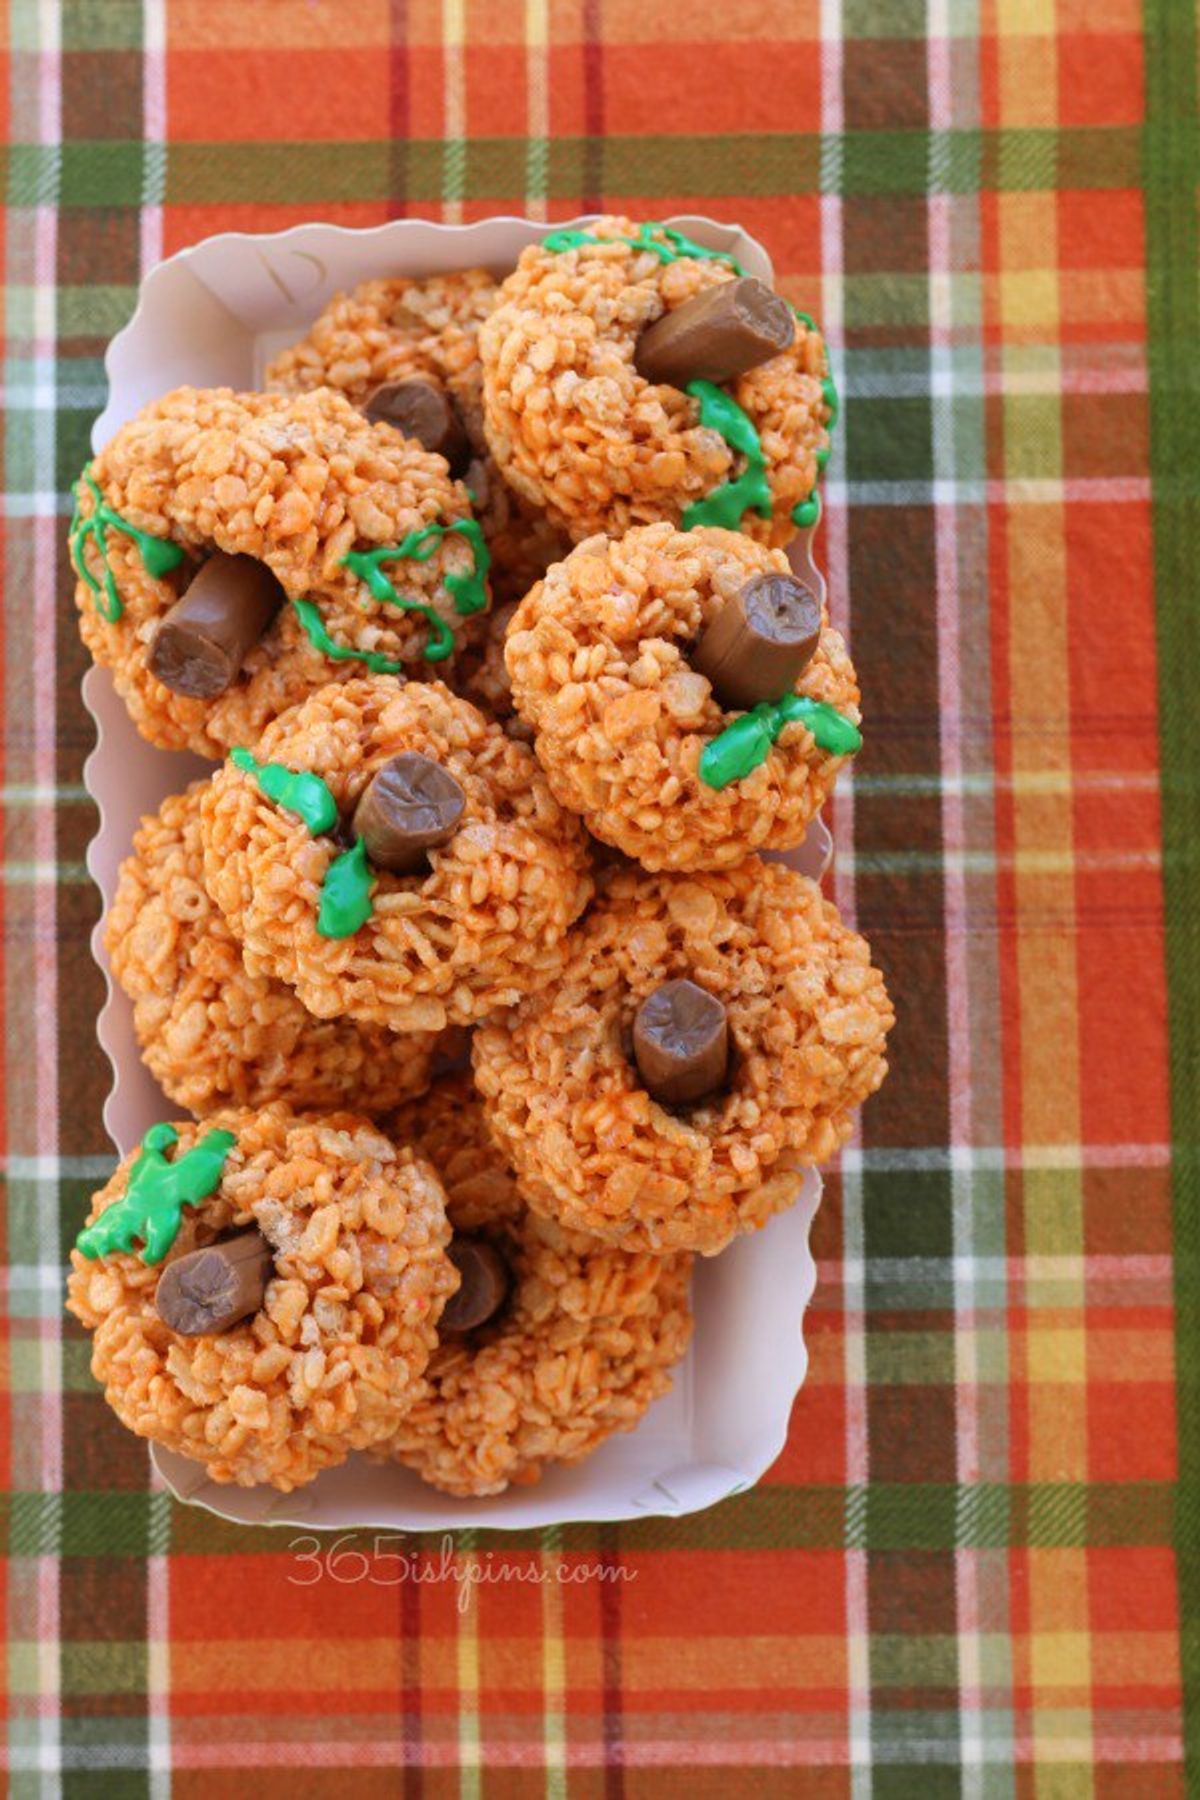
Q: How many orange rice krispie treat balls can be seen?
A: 9